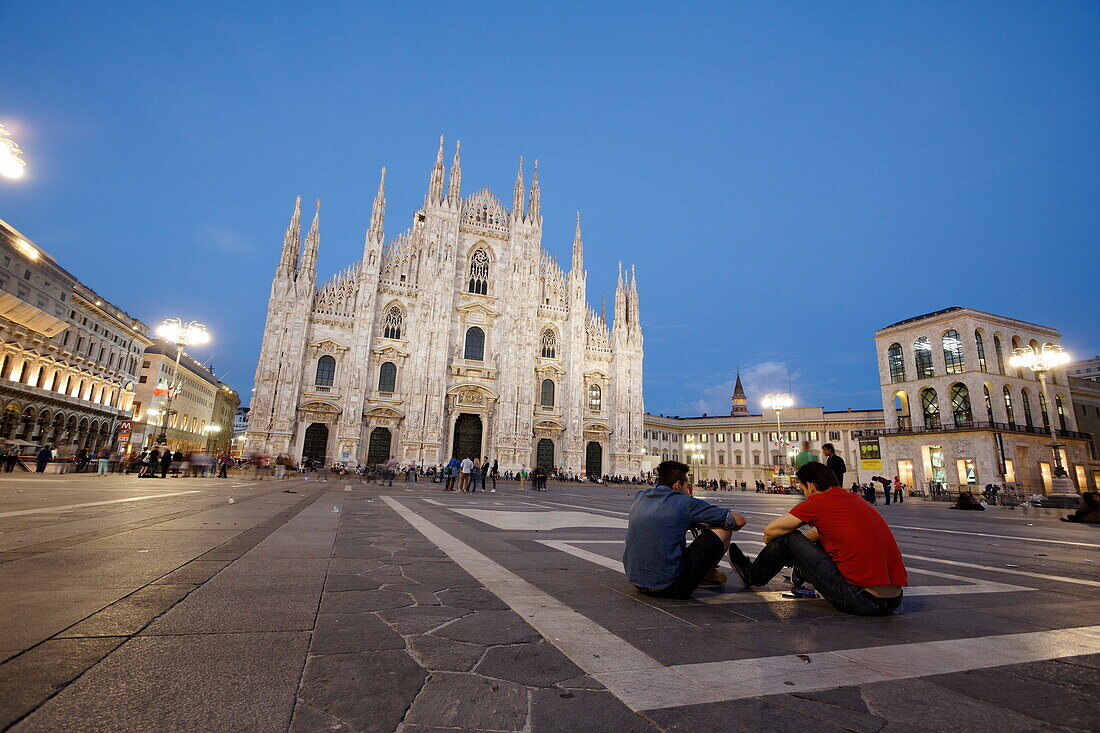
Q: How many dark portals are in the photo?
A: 5